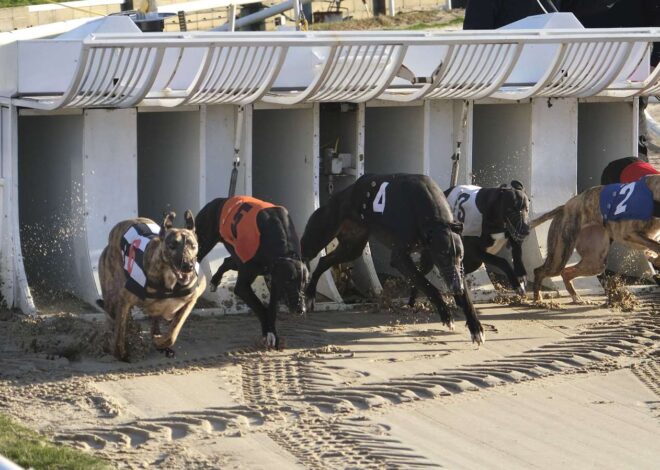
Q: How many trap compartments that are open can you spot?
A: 6